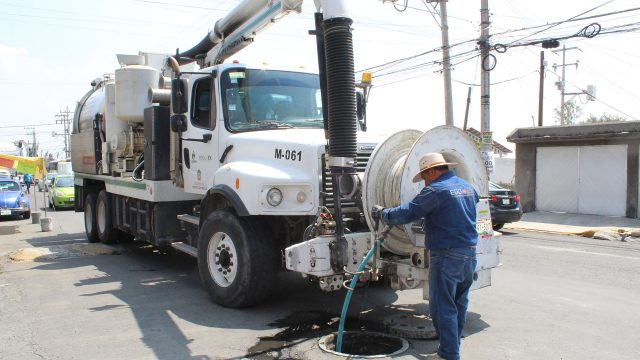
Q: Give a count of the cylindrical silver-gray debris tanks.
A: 1